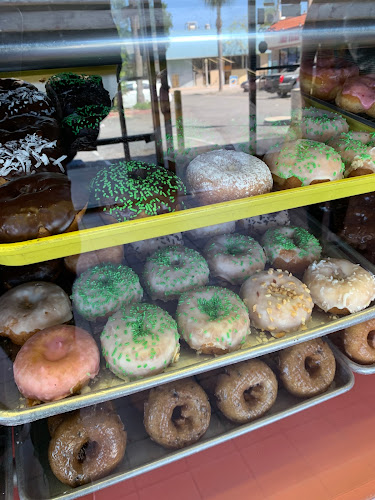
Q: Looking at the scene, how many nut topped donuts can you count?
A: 1